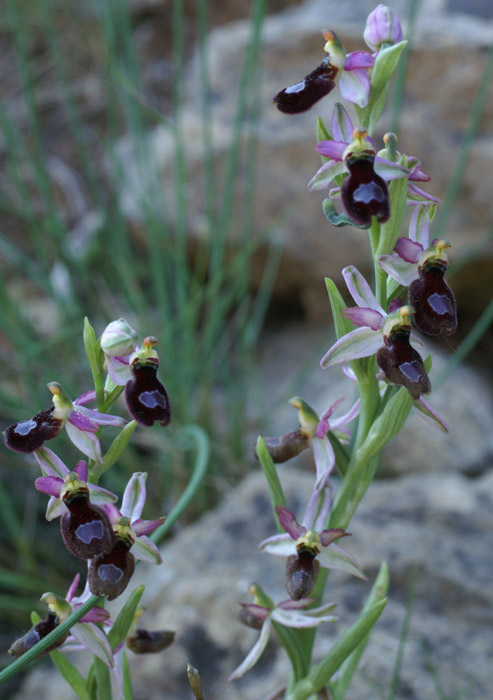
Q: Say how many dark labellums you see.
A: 13